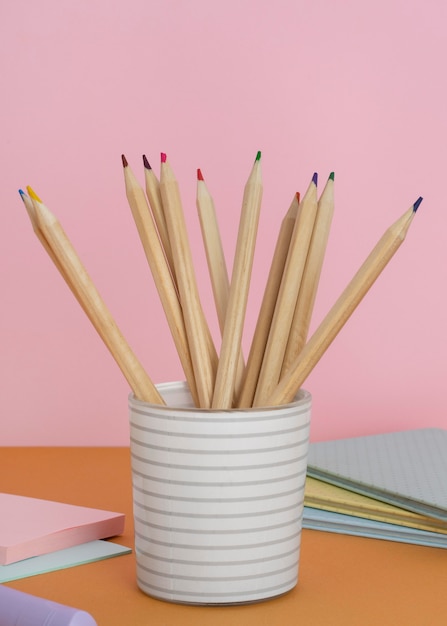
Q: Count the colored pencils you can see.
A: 11